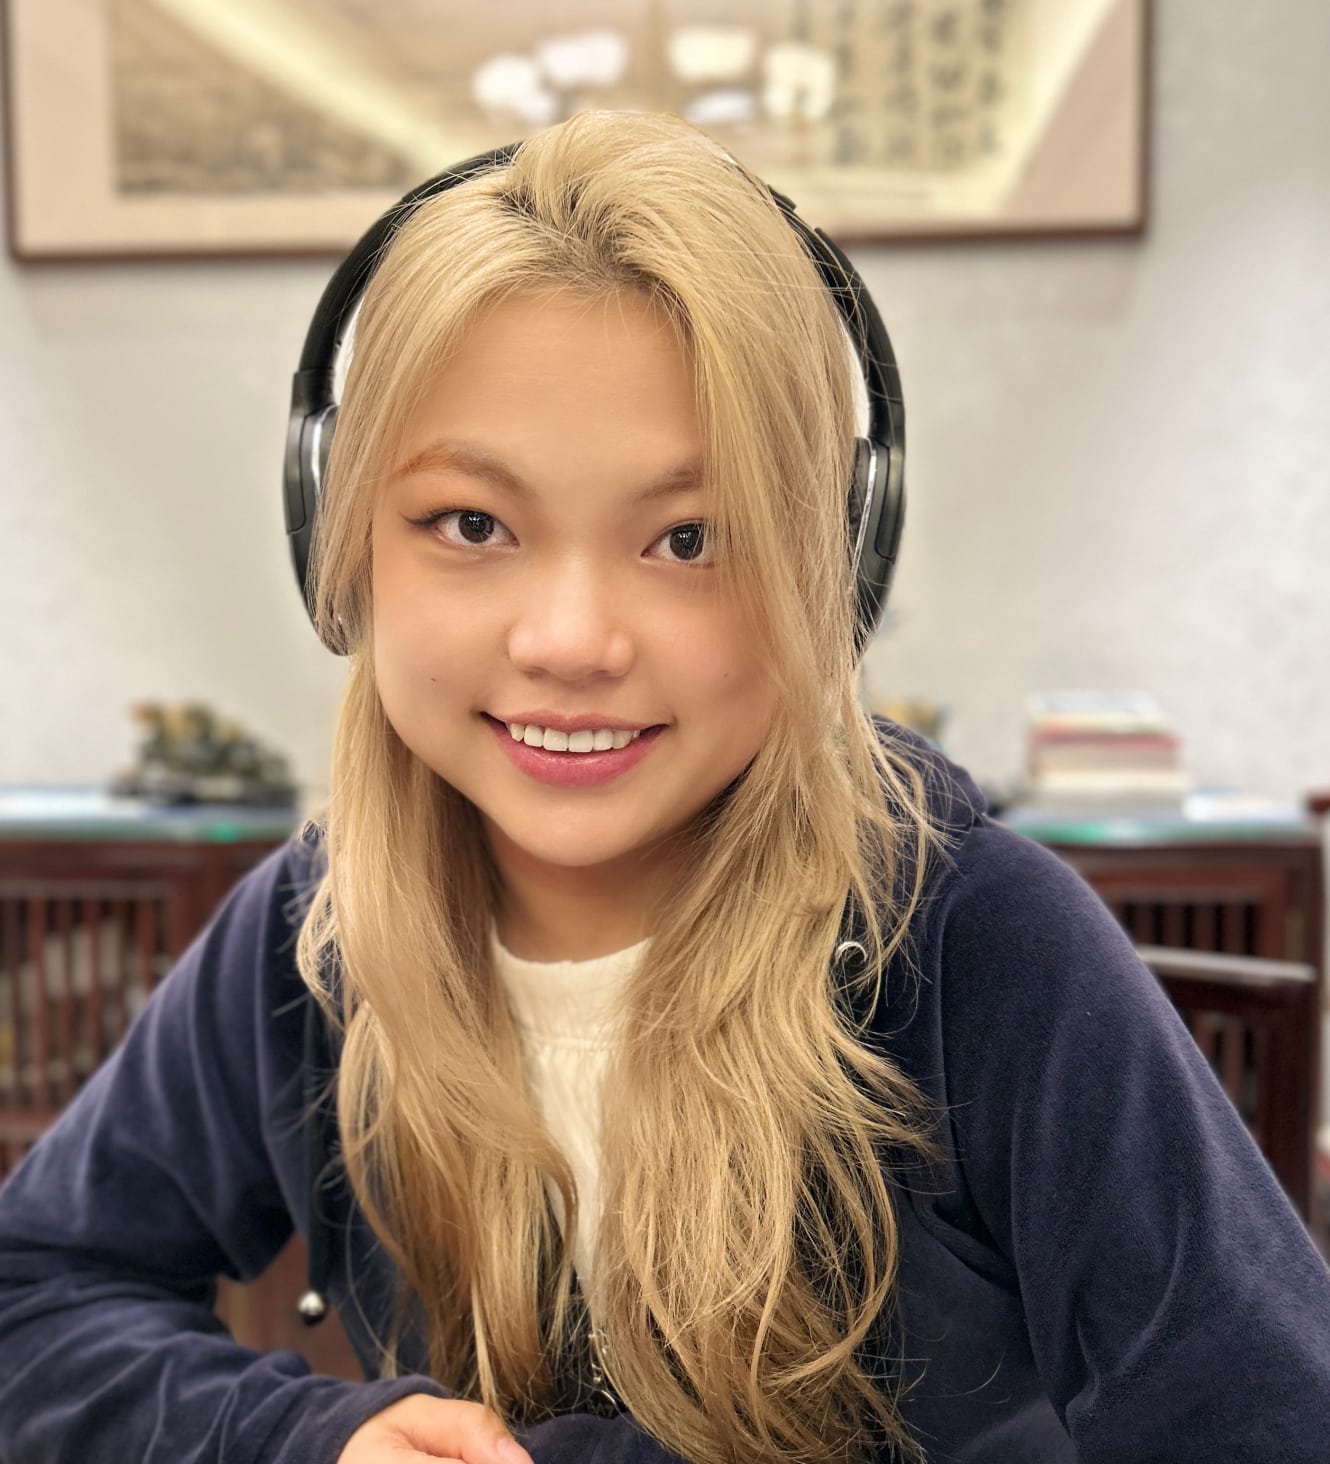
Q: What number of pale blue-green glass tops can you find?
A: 2